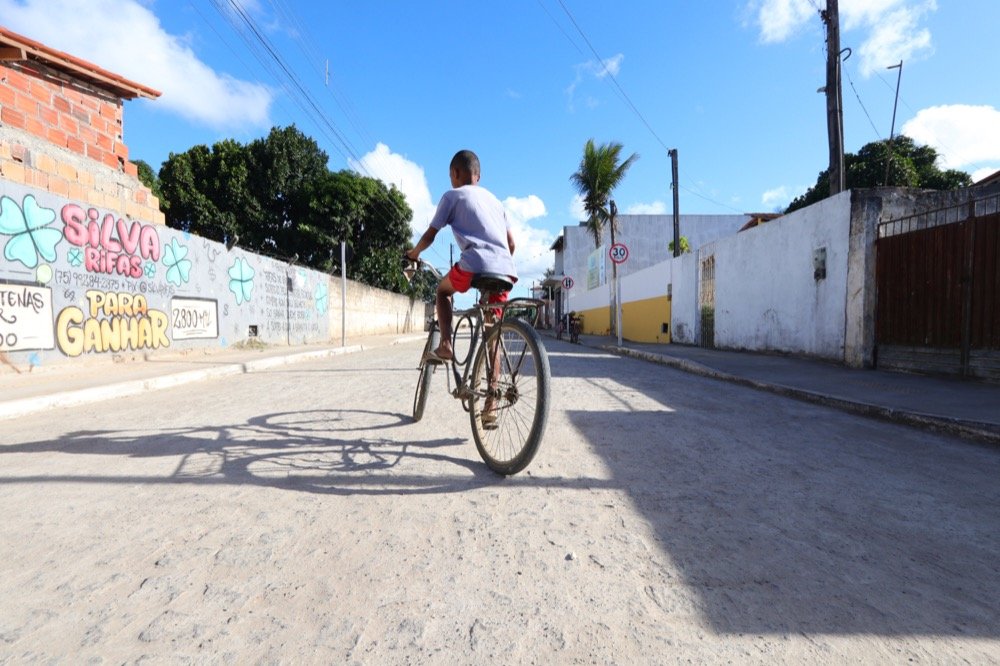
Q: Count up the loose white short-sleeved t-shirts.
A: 1